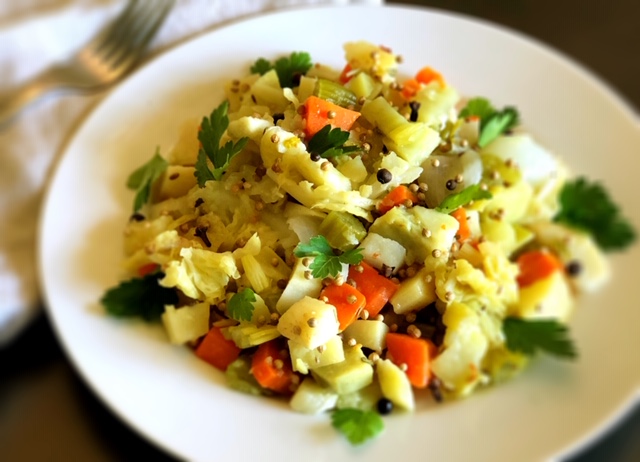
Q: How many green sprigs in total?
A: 12